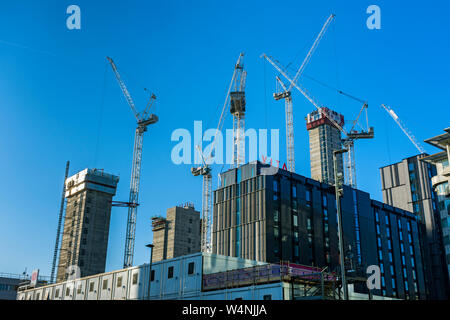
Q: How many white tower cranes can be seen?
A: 6